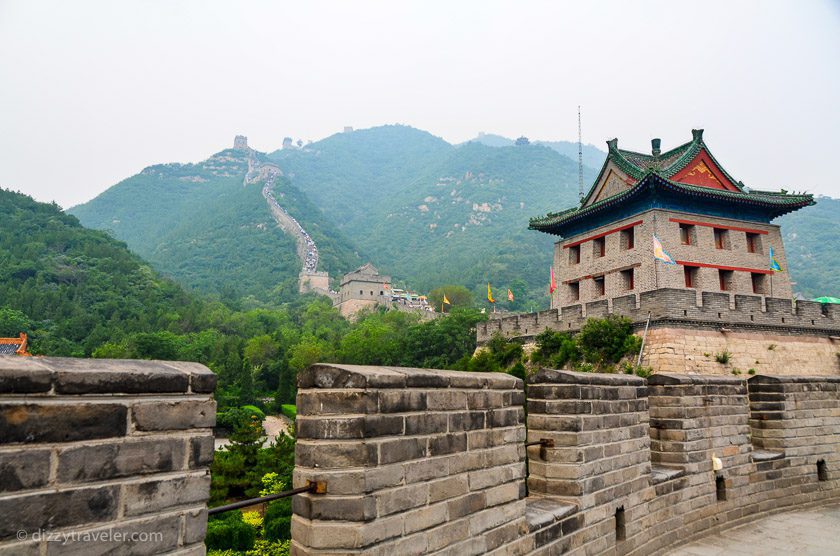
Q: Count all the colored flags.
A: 6